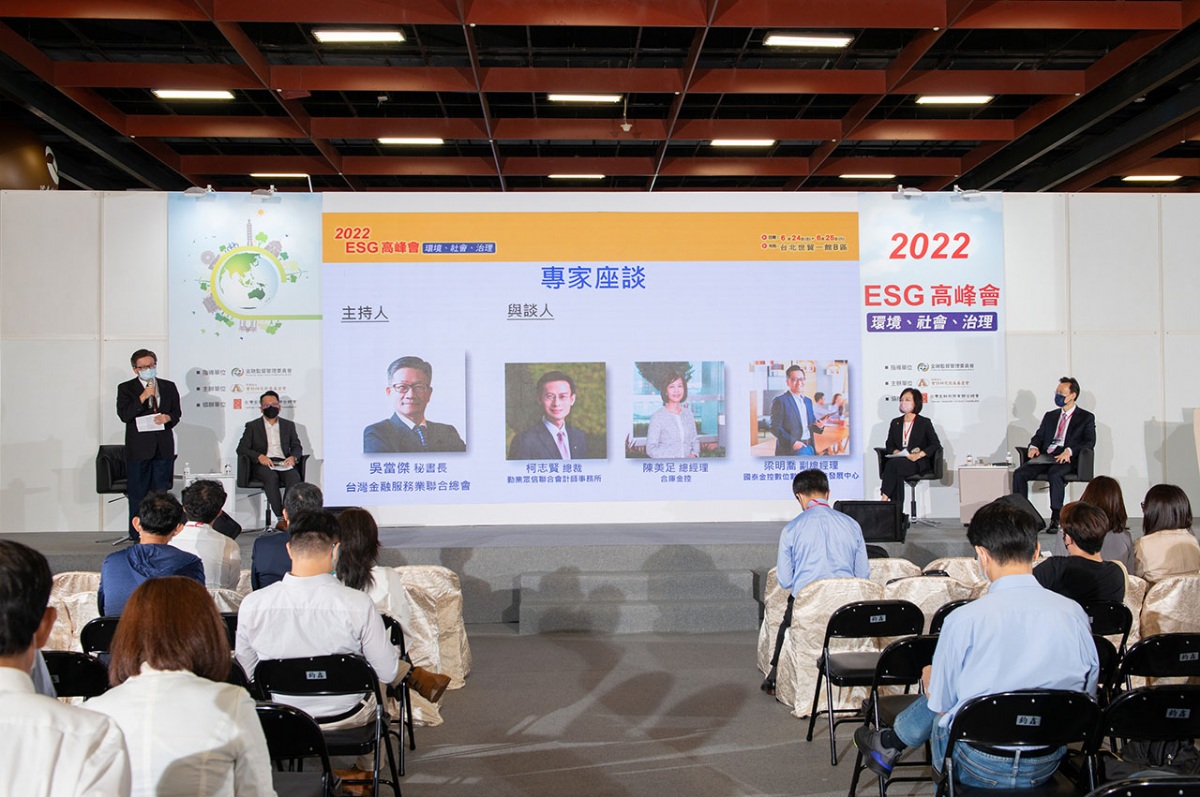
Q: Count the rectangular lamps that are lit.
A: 11